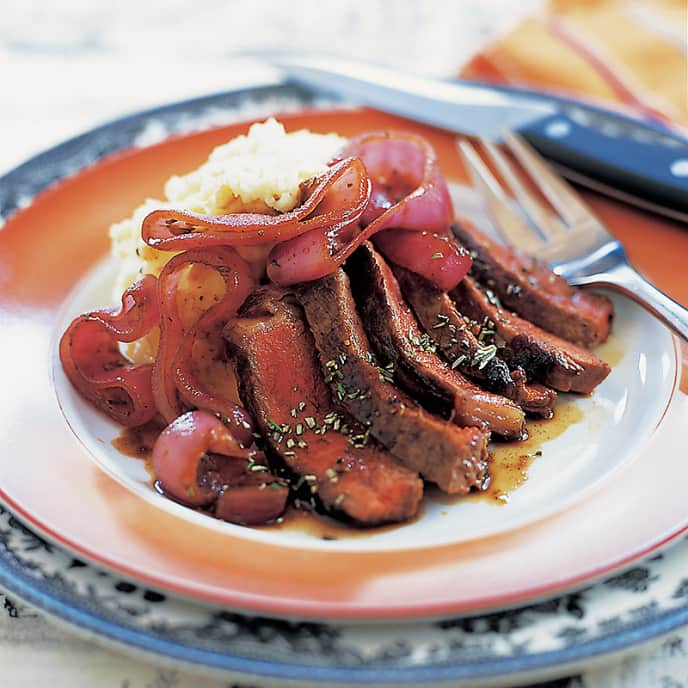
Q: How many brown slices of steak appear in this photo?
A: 6